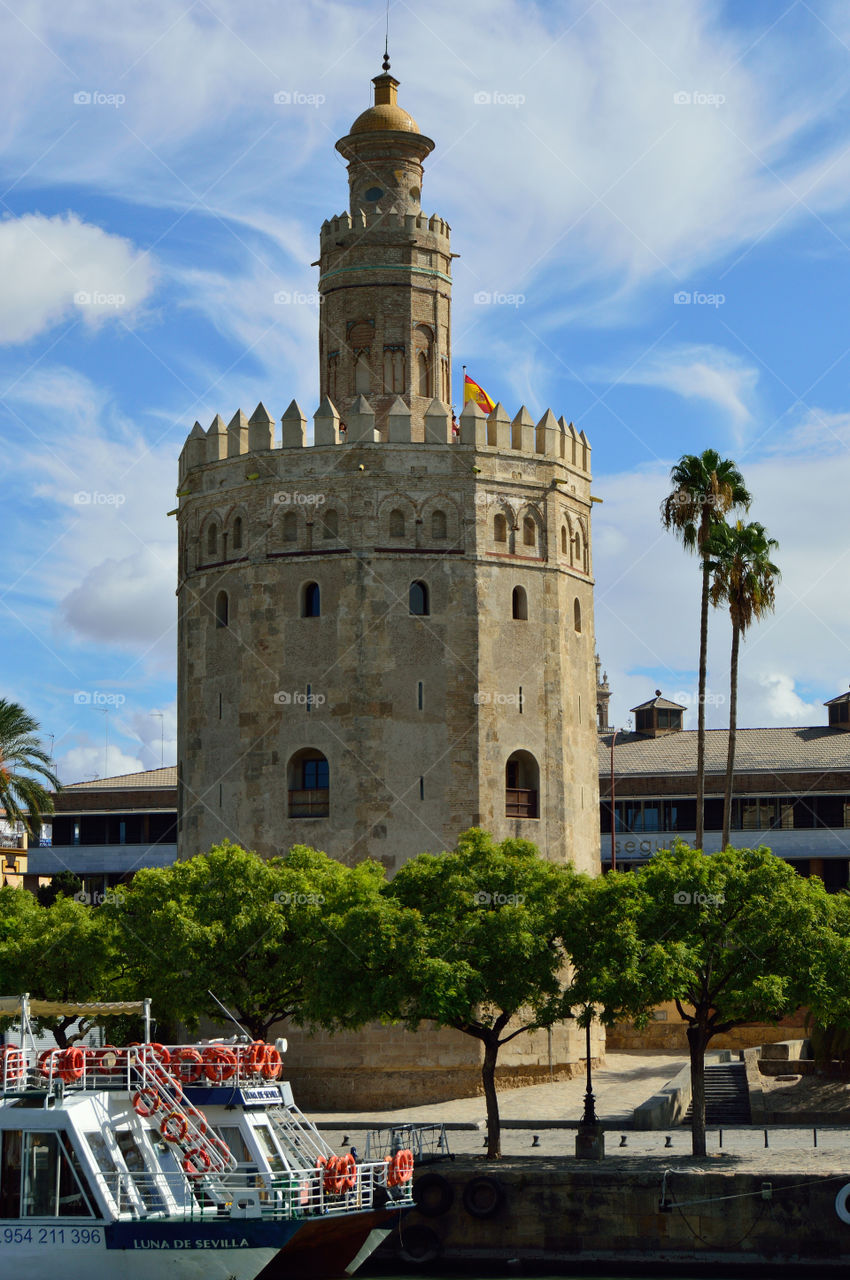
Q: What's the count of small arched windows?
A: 15